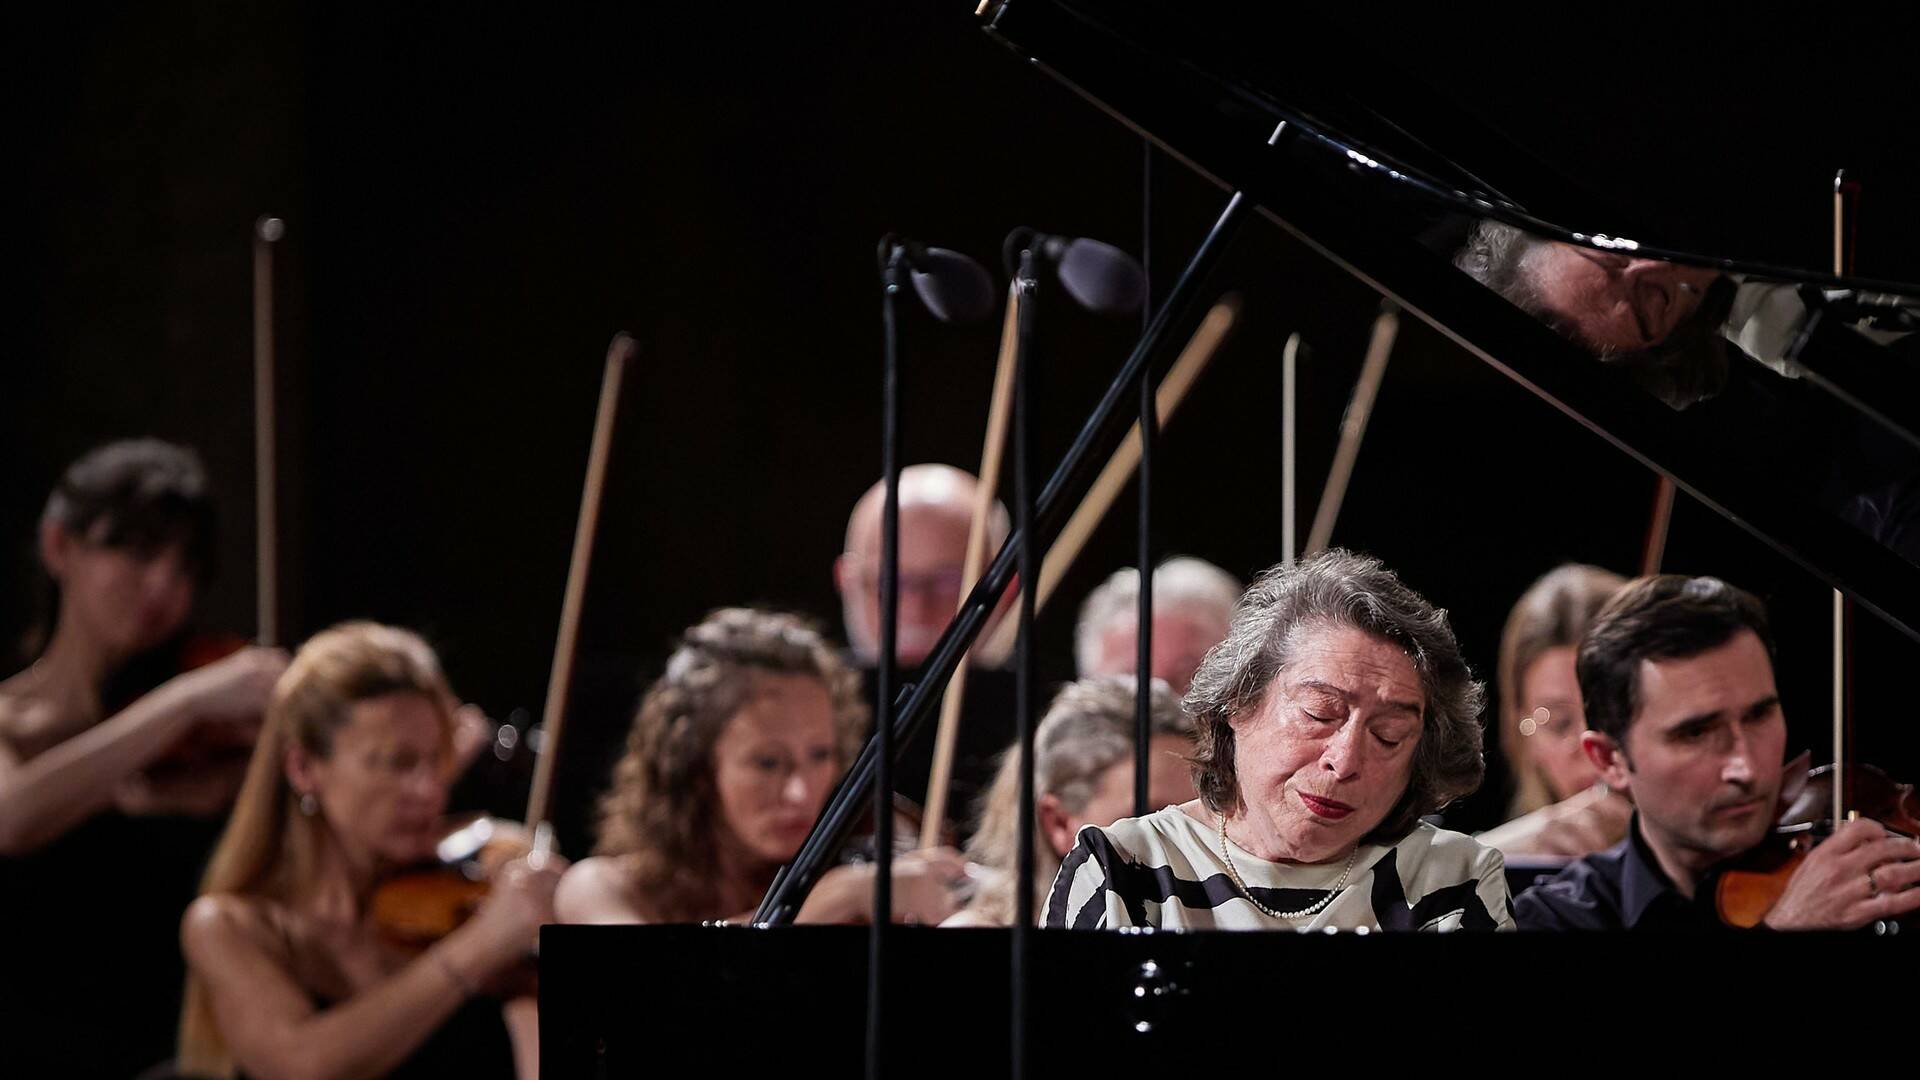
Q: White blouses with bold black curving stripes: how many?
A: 1